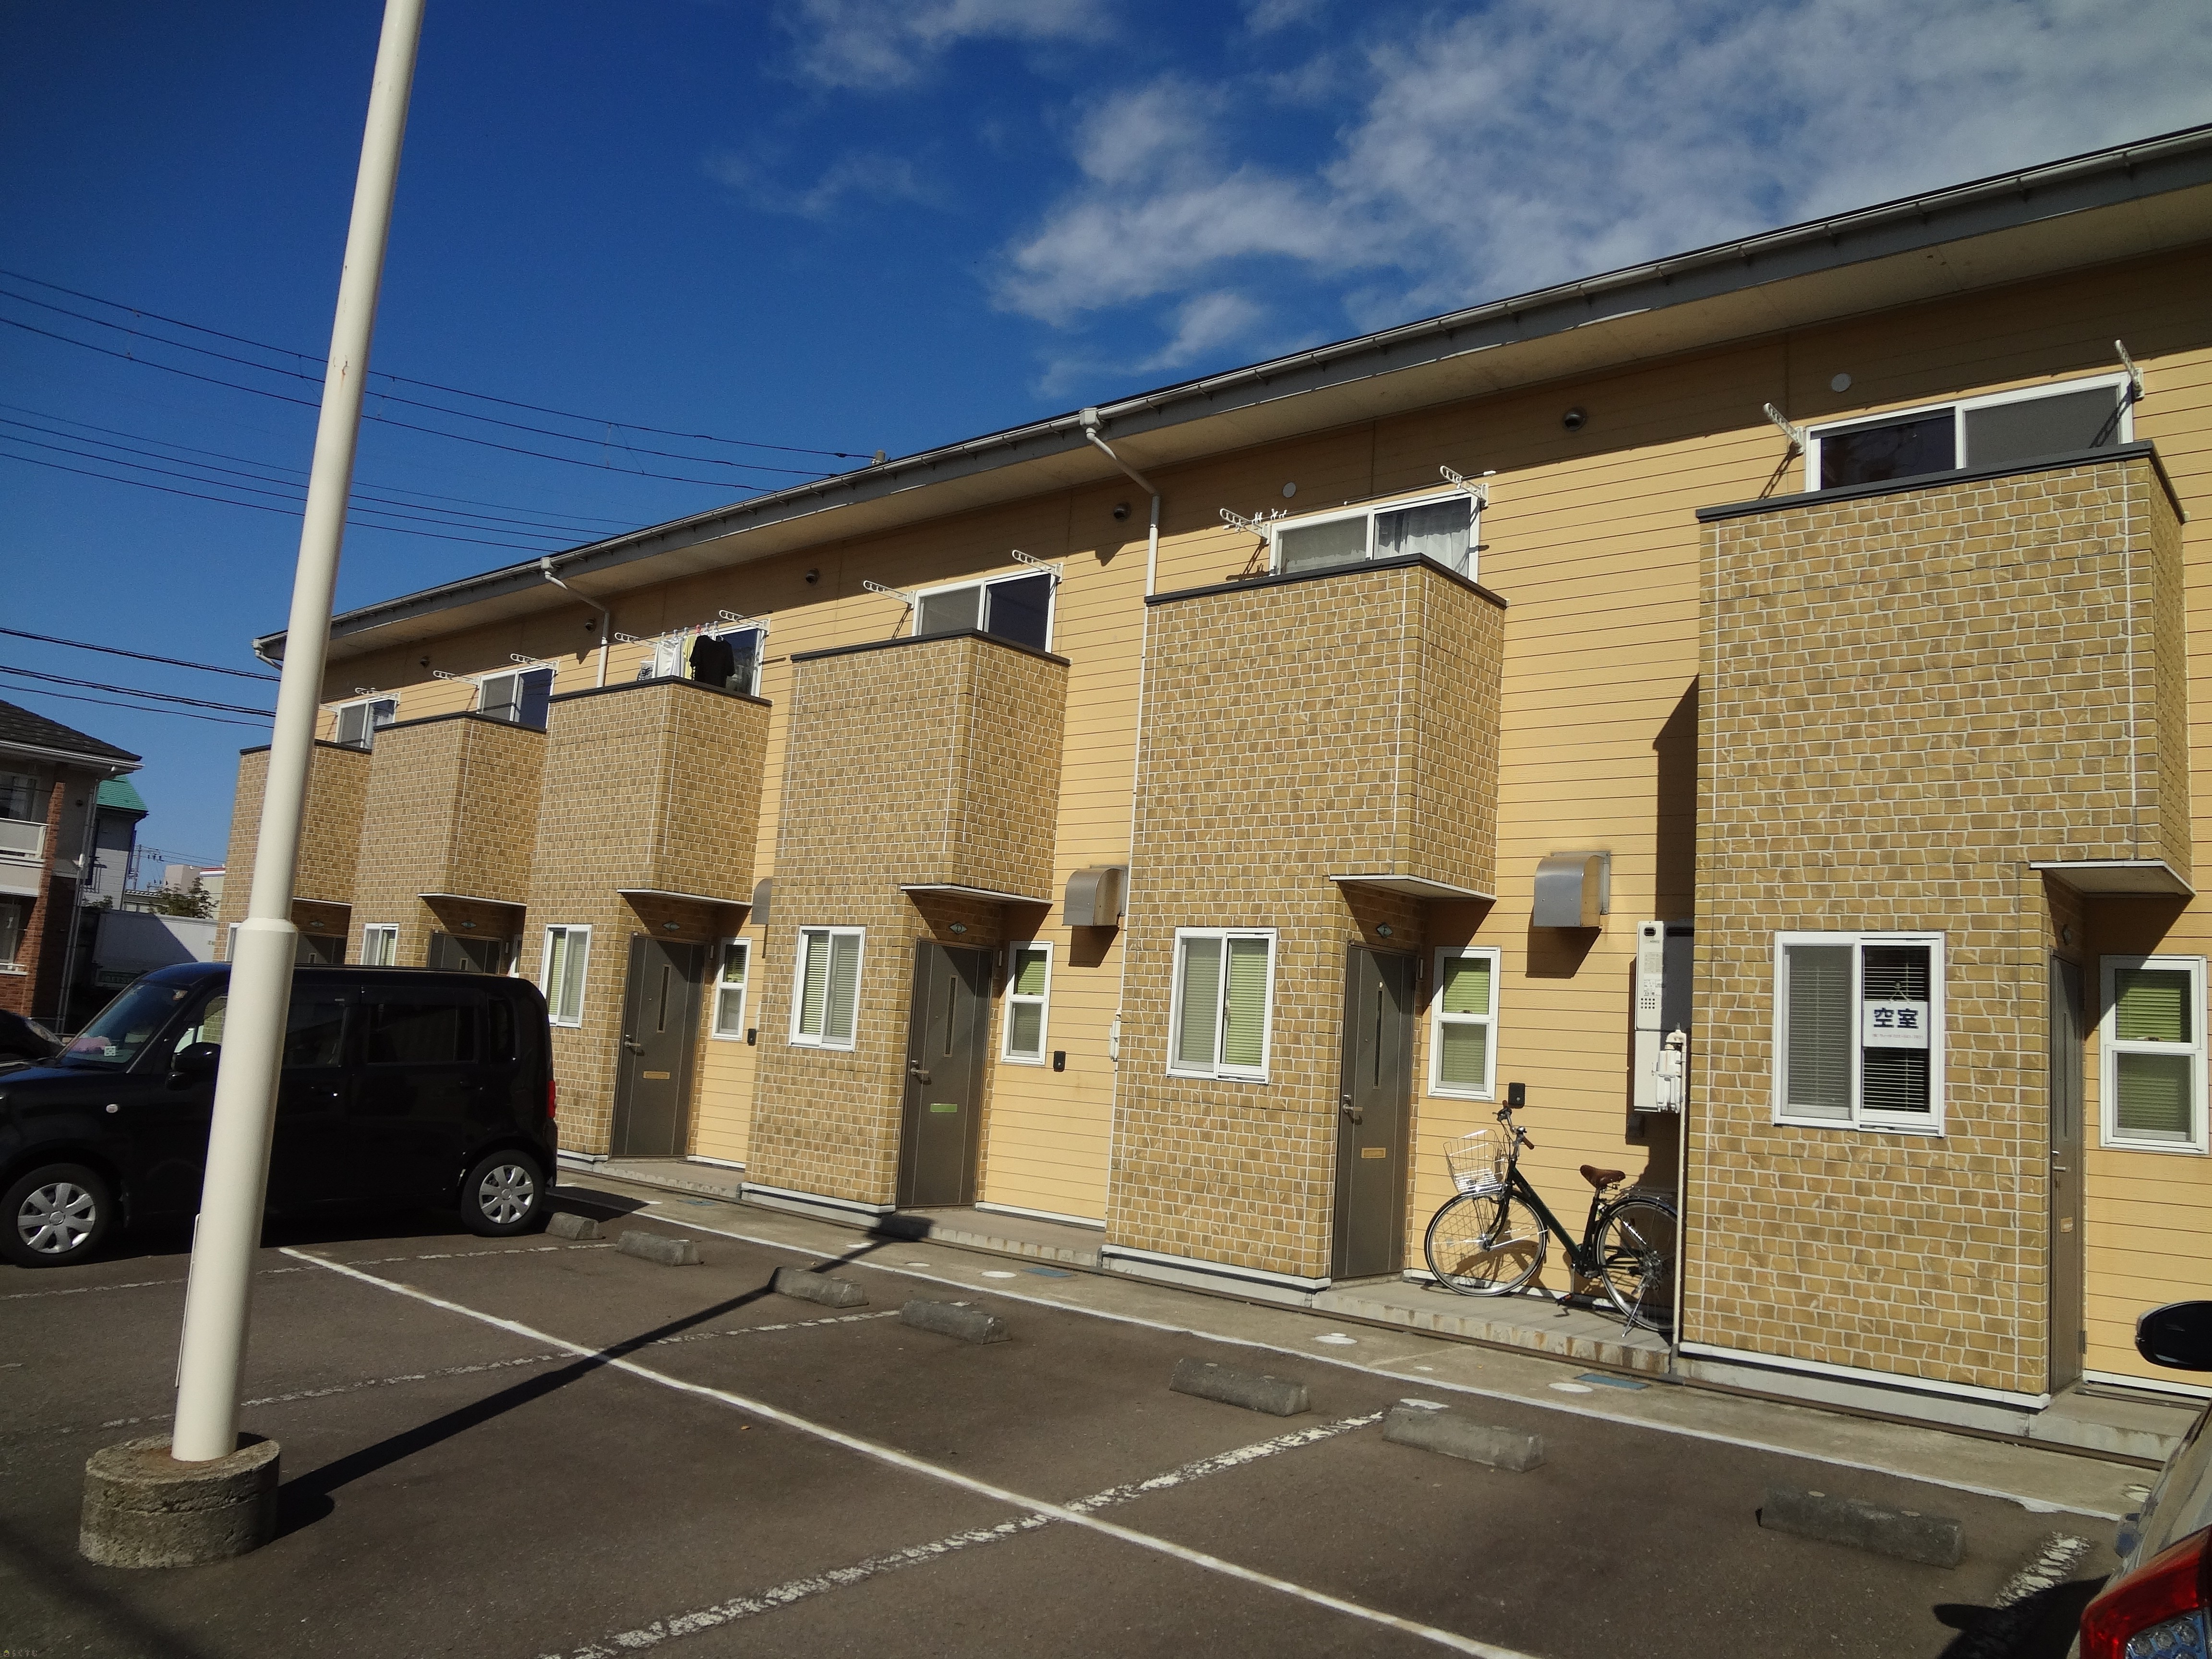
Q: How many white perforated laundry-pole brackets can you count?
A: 12